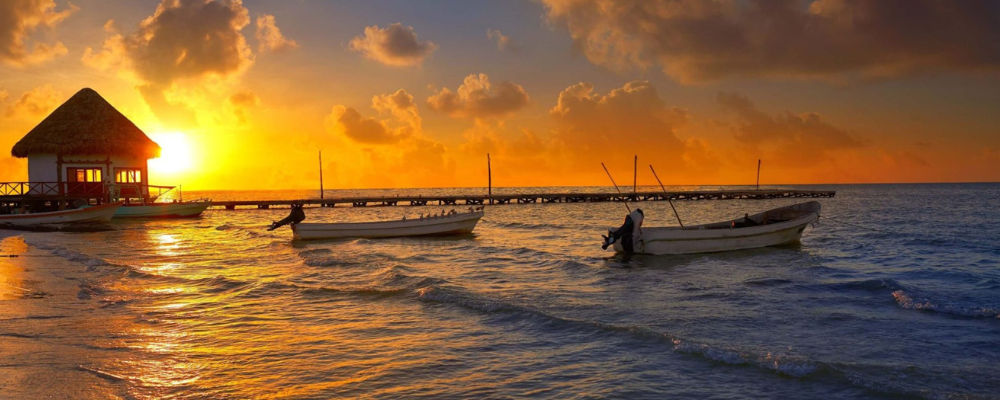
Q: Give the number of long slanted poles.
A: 2